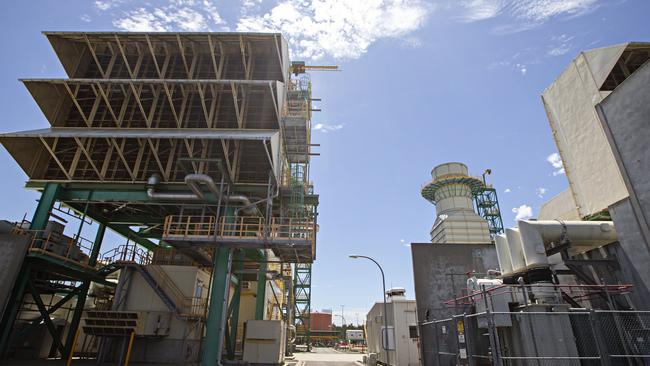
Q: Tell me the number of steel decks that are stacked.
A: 3